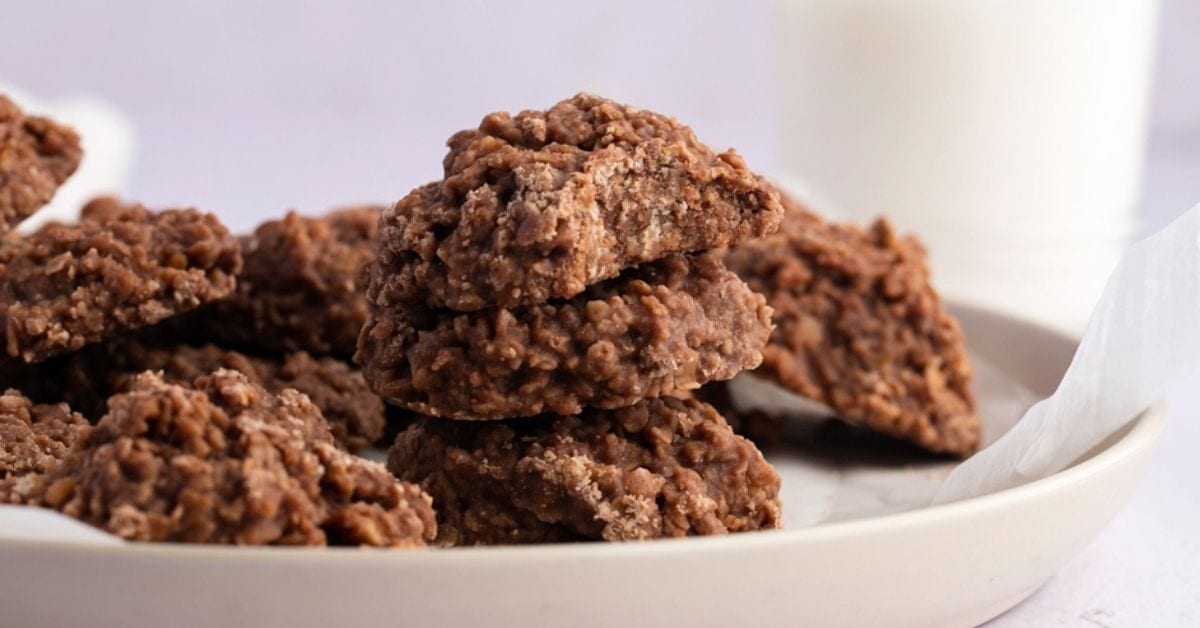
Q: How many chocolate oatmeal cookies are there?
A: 10